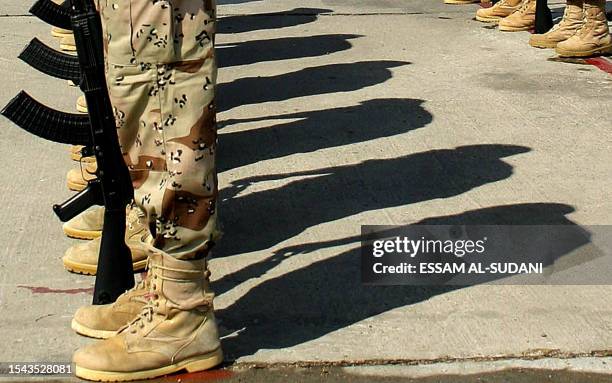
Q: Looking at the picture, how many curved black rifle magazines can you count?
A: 3